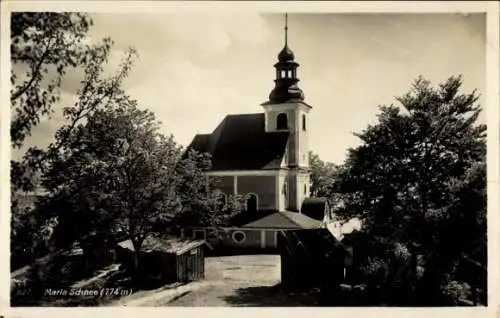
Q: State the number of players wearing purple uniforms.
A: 0